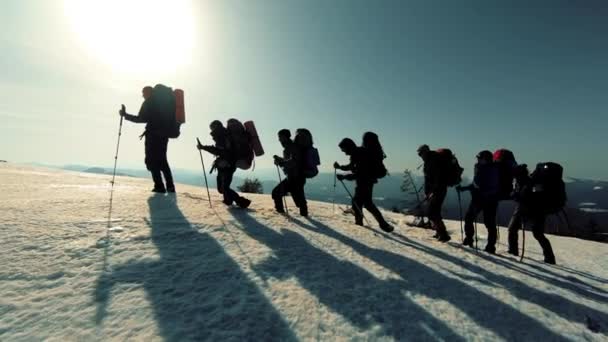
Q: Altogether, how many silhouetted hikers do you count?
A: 7